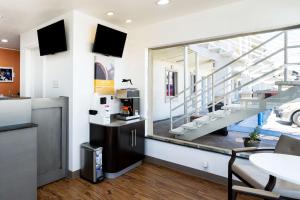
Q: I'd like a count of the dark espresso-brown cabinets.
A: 1